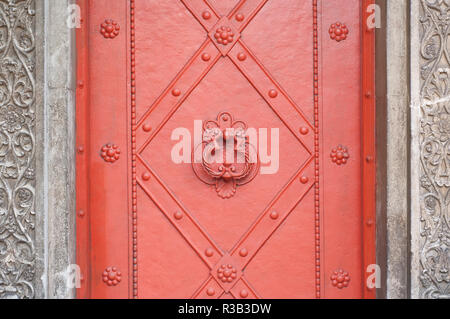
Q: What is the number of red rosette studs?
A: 8